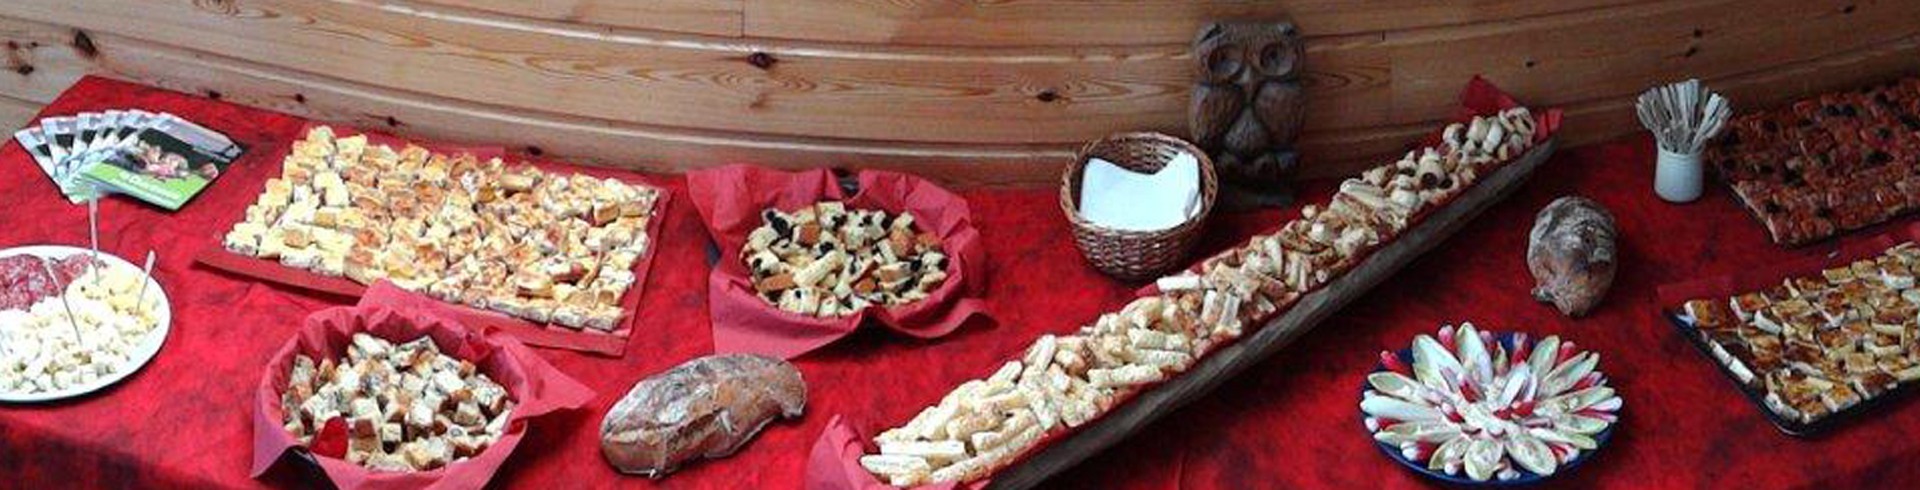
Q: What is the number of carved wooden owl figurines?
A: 1